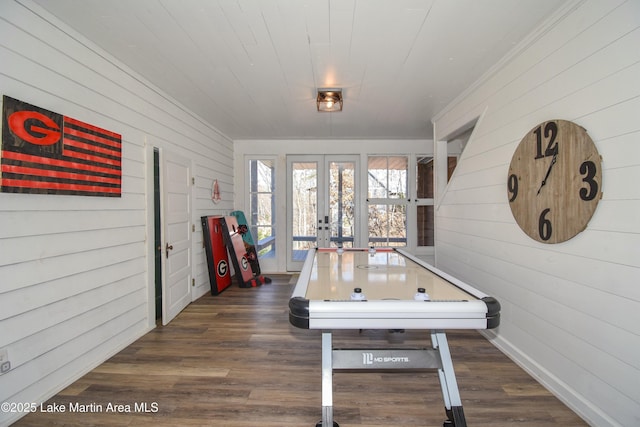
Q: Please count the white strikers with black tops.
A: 4